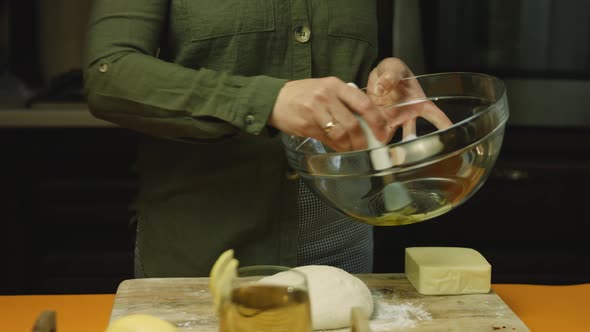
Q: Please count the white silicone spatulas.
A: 1